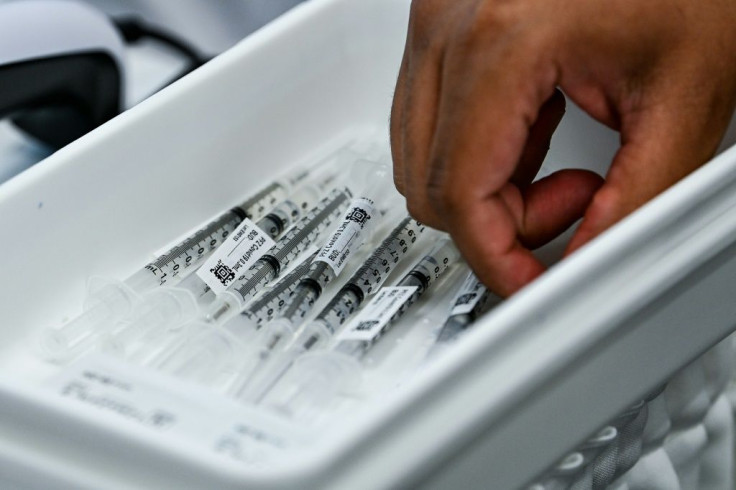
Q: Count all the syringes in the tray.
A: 8